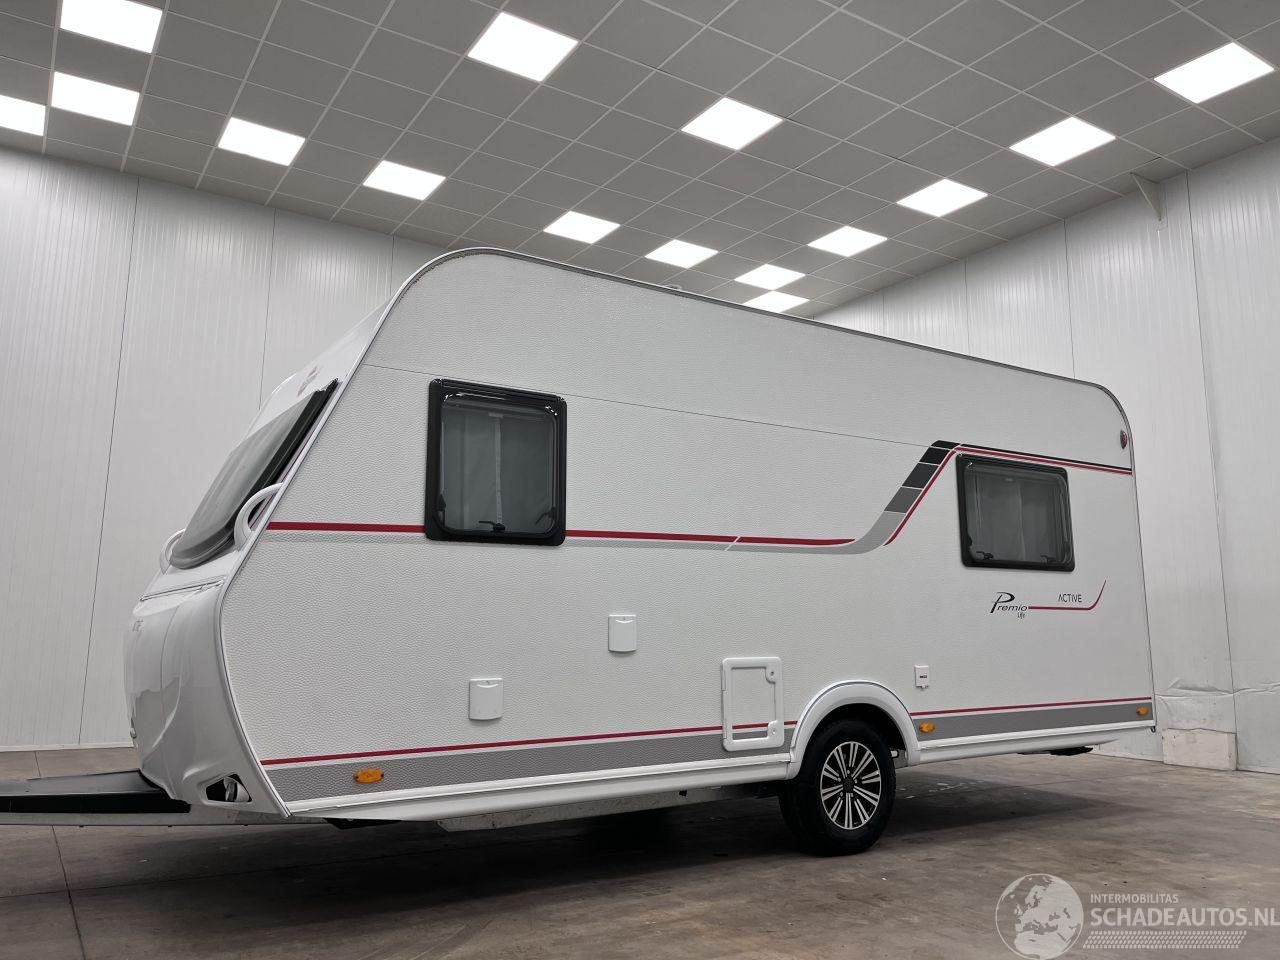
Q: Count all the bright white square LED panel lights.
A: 15